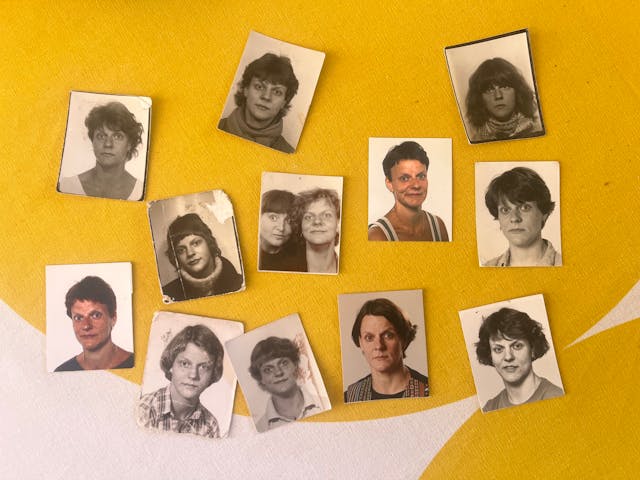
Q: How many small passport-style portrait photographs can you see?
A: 12